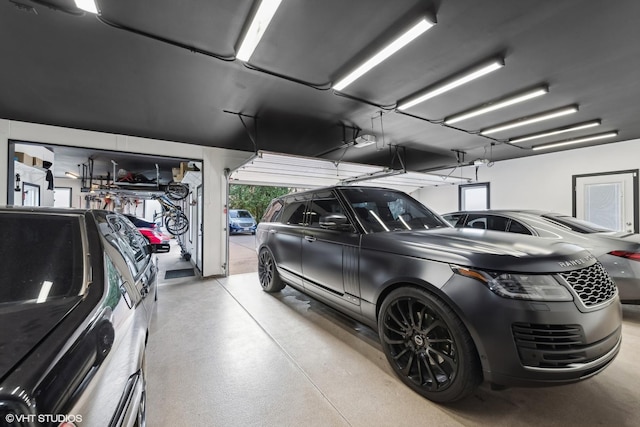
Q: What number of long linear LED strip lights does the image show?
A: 8